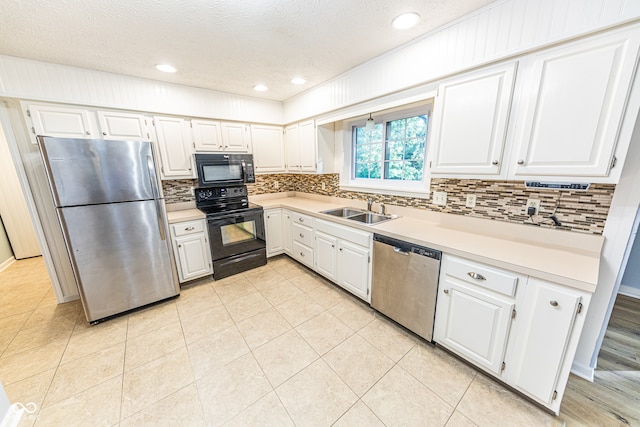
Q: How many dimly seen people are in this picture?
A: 0